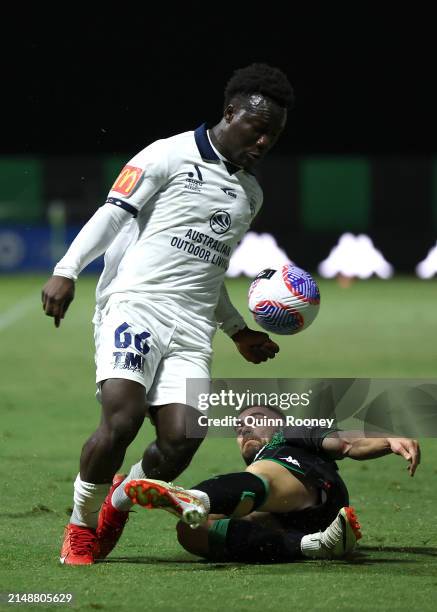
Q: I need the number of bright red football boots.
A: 2